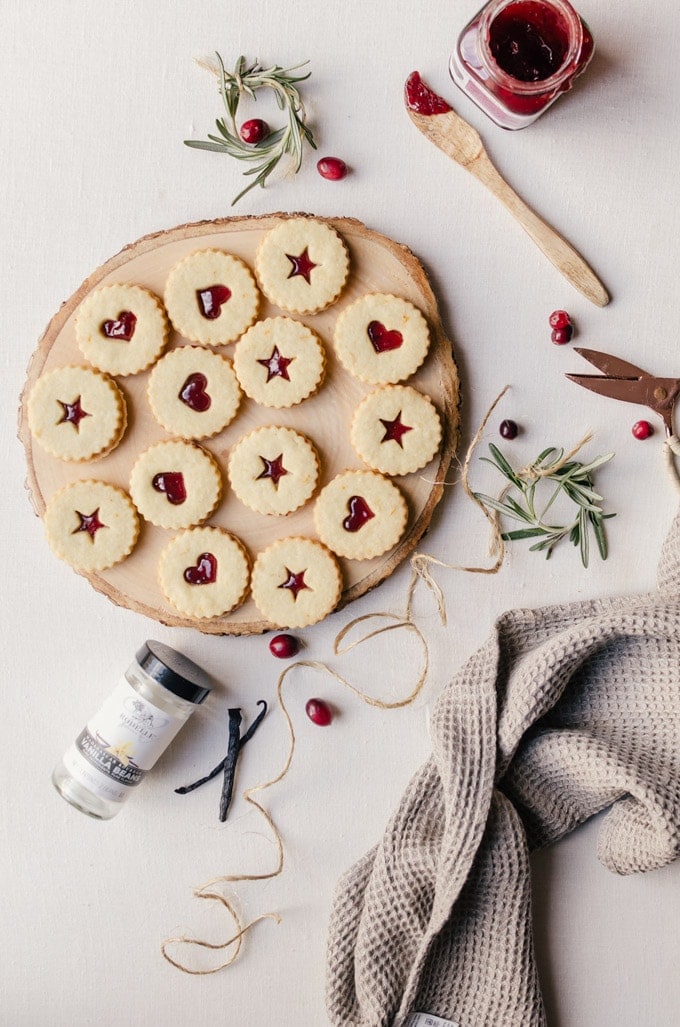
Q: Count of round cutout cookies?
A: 14